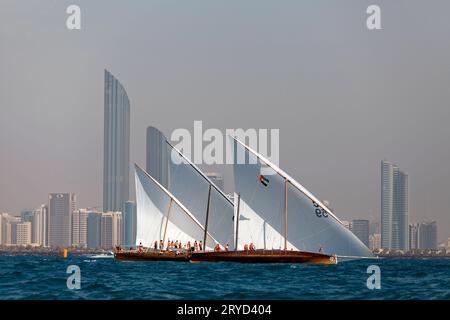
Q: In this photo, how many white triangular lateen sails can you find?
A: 3